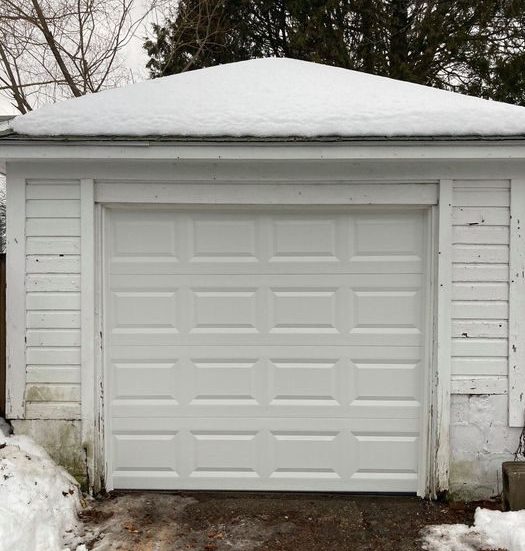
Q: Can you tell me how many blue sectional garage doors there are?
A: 0